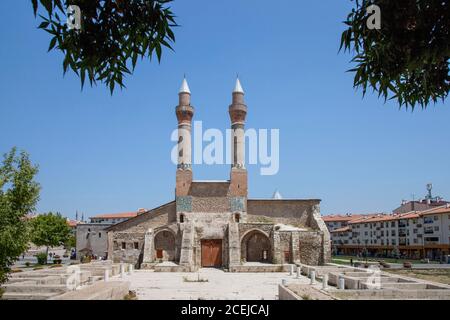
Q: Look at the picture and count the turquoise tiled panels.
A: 2